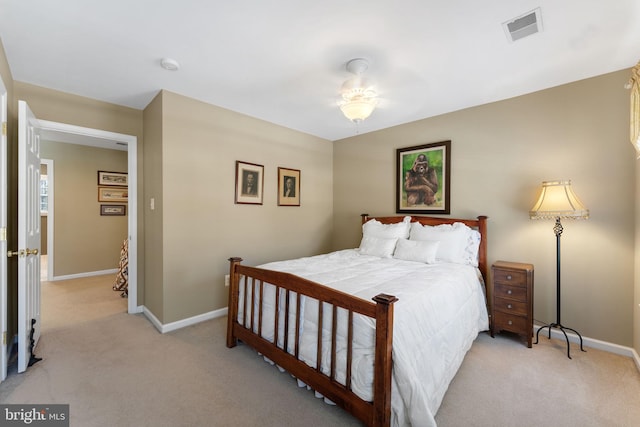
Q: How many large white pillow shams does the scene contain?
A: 2